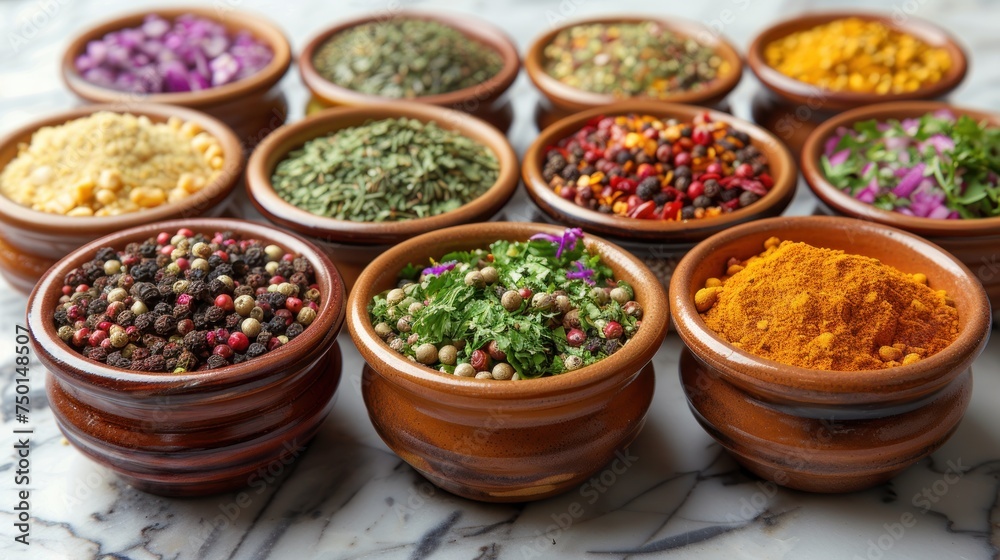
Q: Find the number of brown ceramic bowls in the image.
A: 11